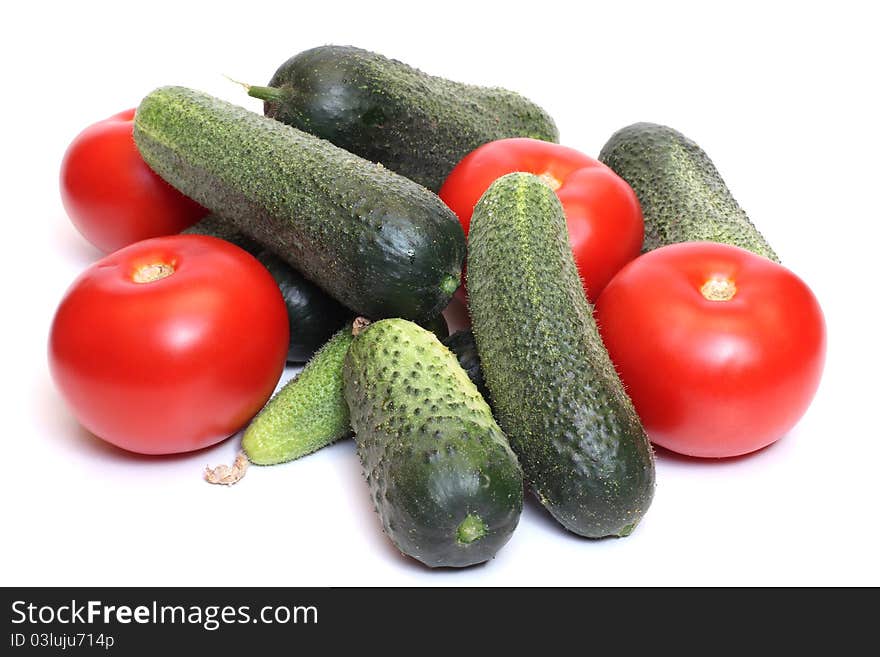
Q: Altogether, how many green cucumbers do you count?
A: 7